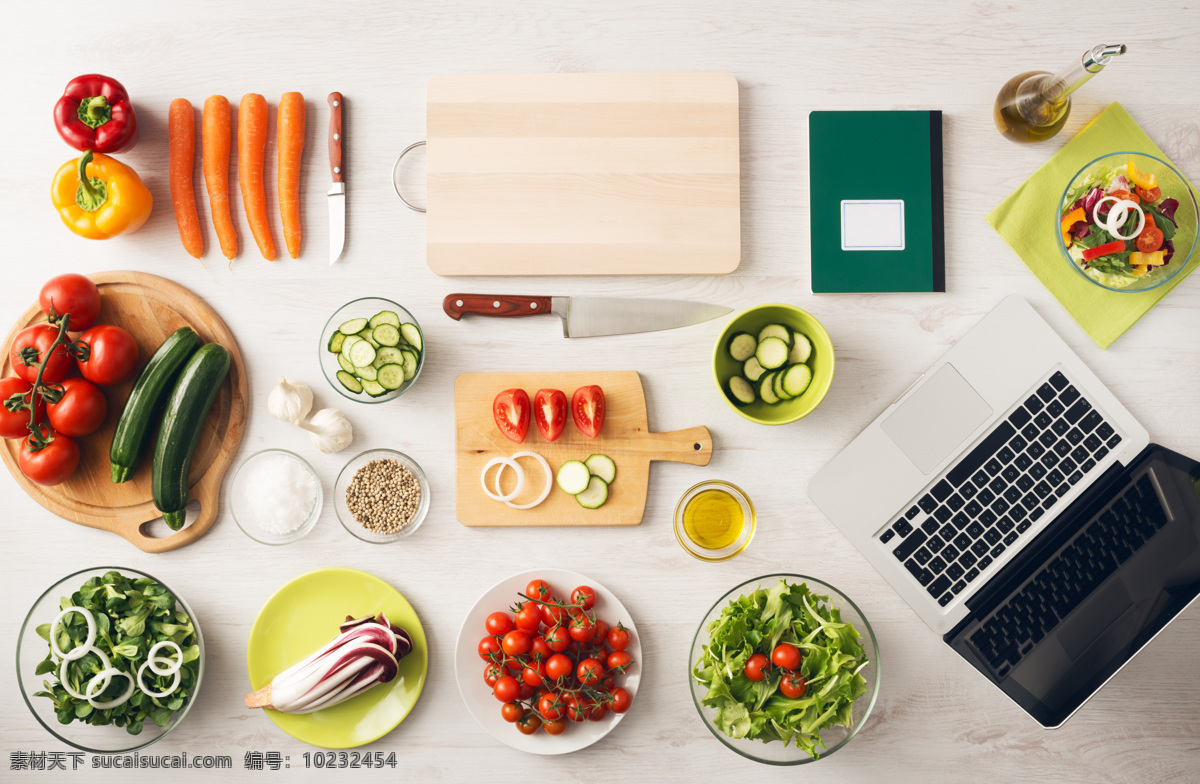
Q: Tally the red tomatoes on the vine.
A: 6